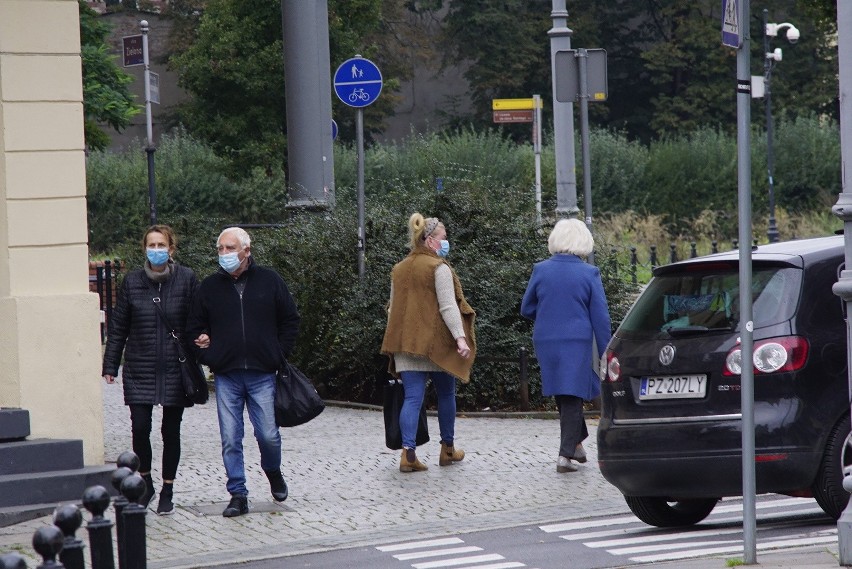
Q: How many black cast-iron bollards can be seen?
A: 7